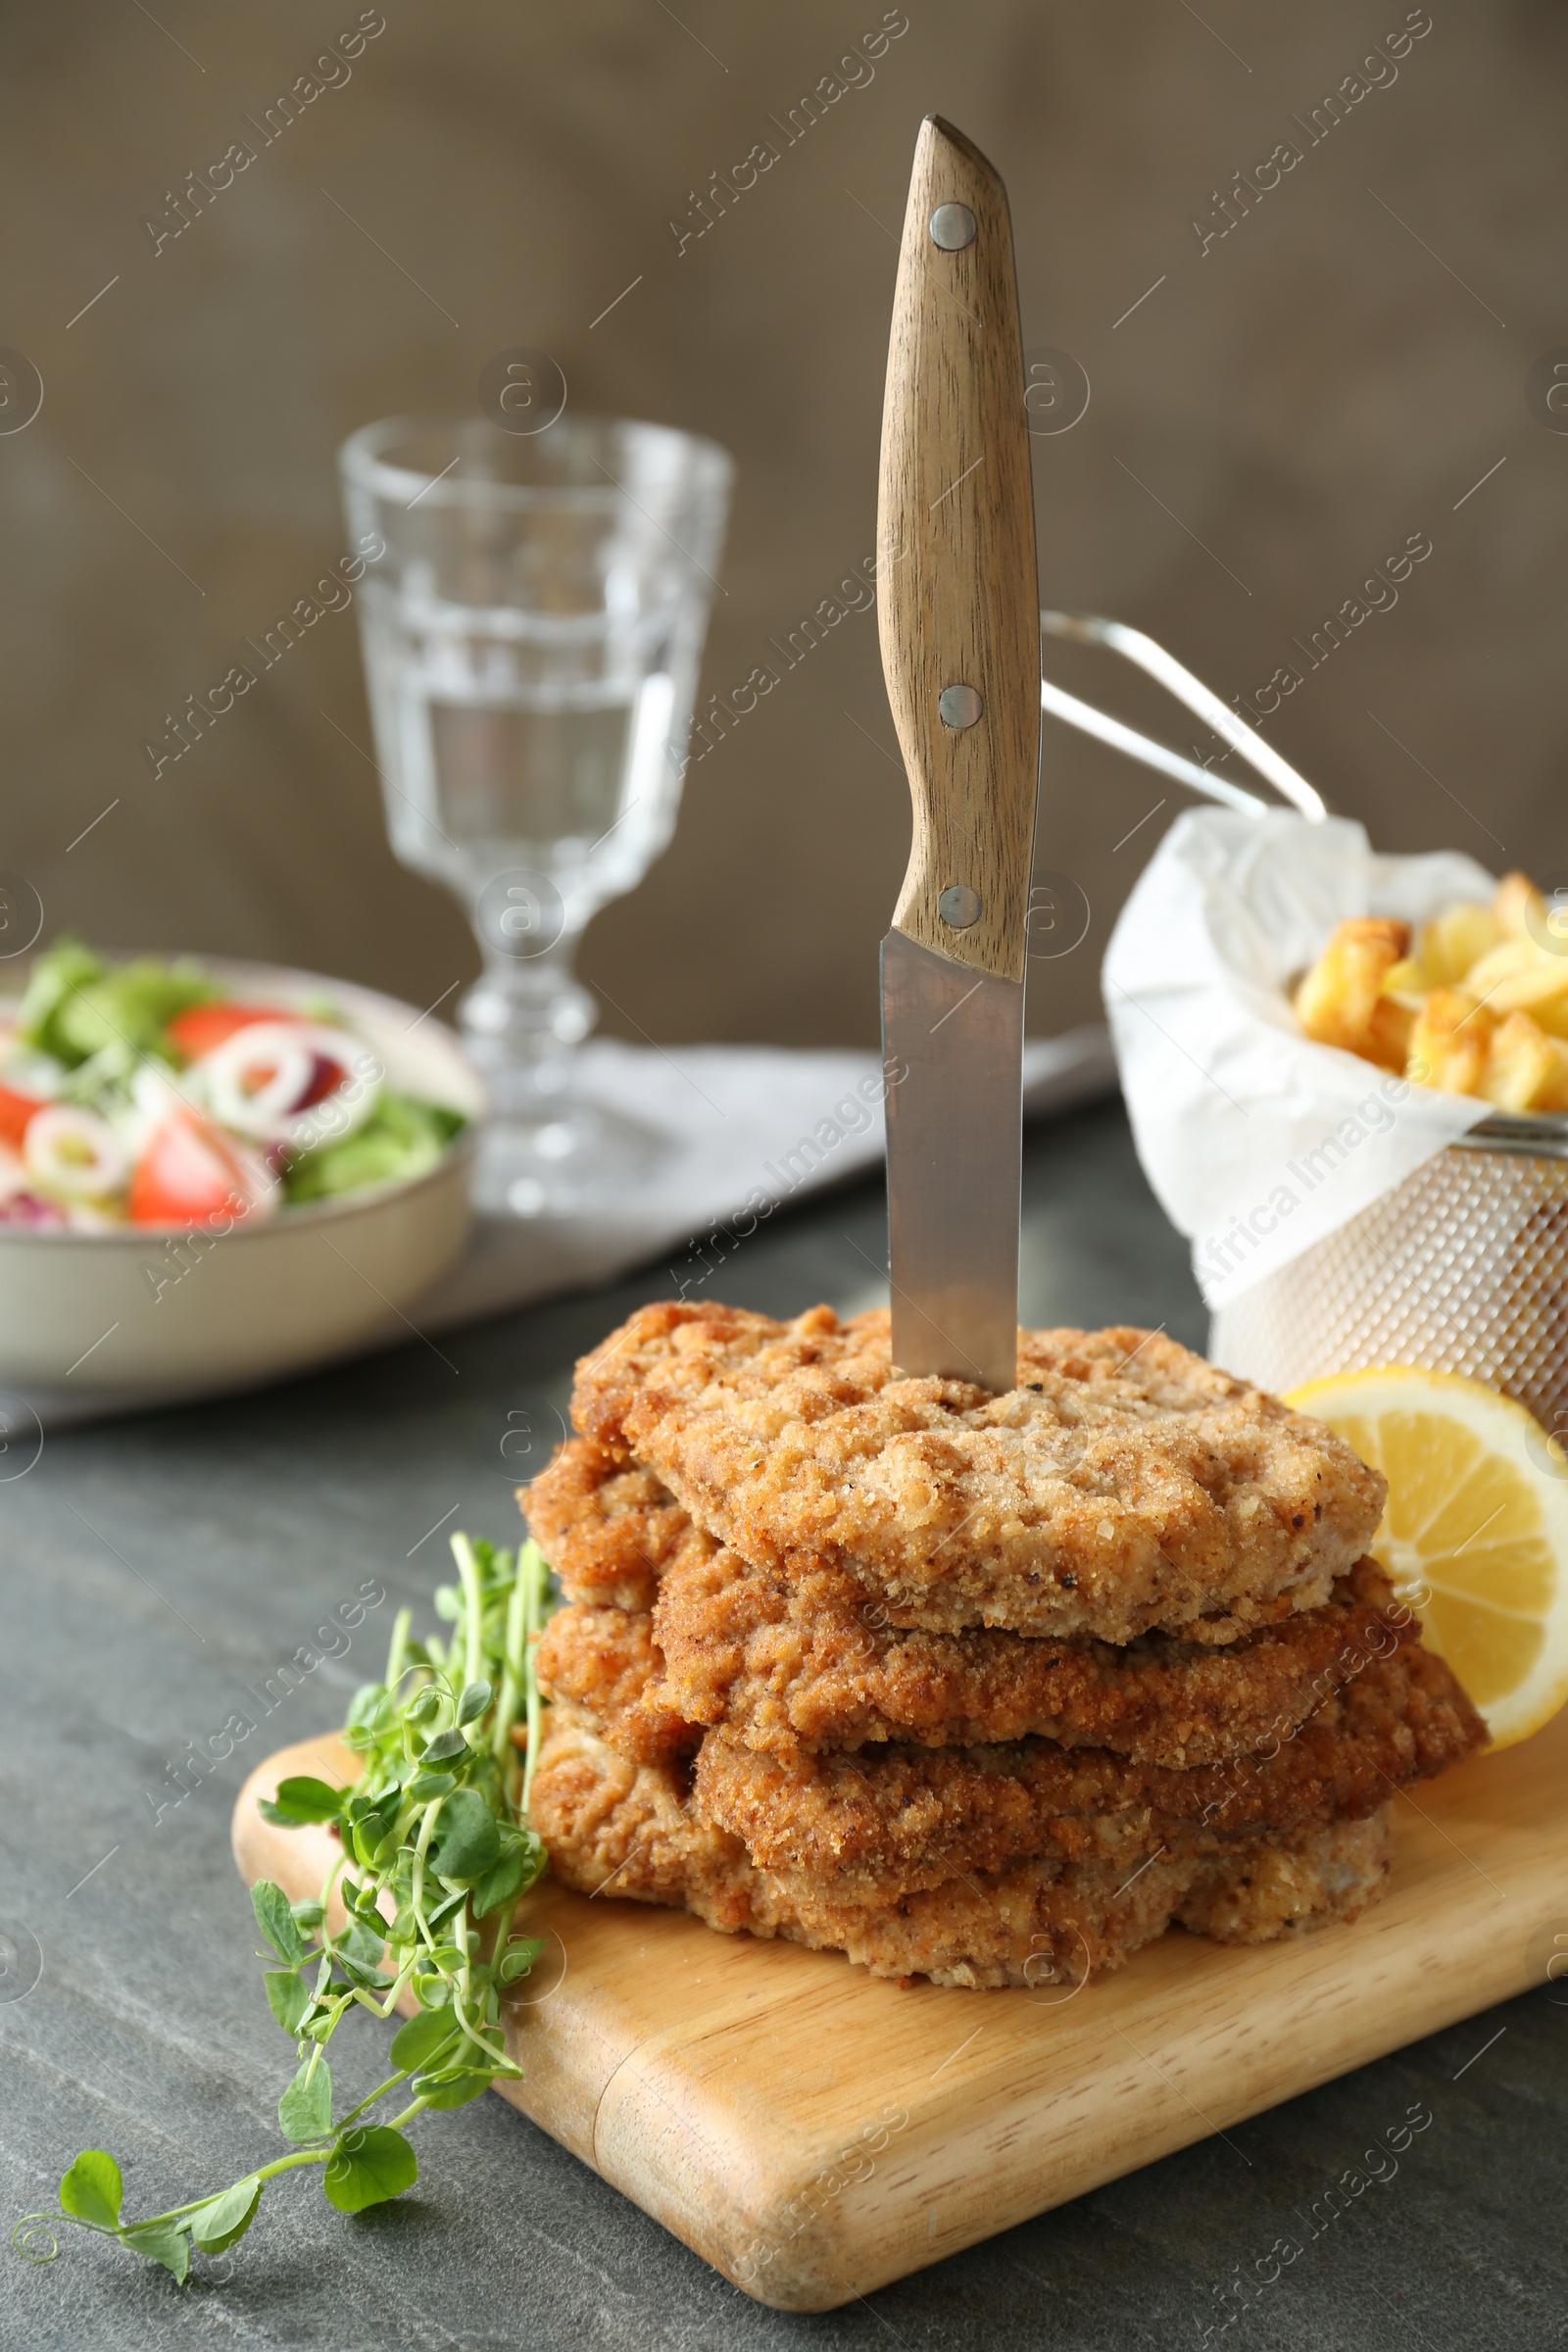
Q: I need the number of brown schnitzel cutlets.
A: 4